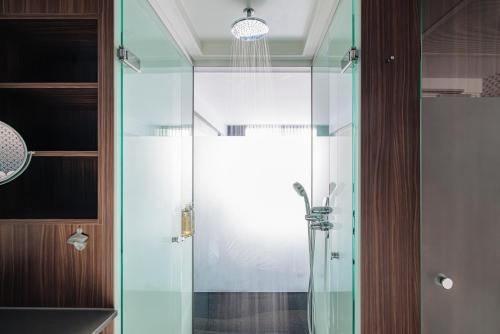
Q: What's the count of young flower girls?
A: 0